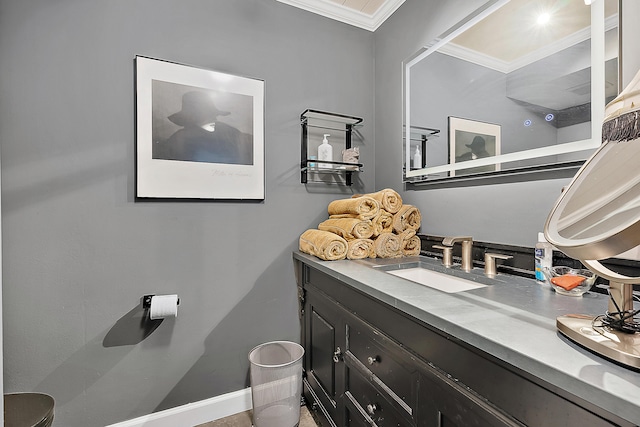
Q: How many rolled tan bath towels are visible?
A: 9